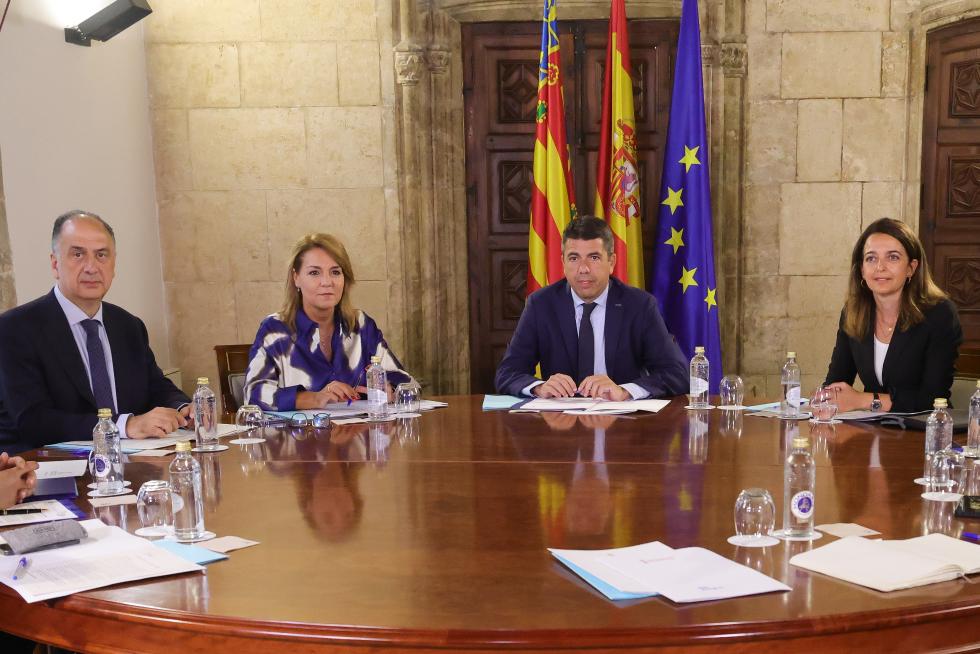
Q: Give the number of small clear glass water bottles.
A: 9